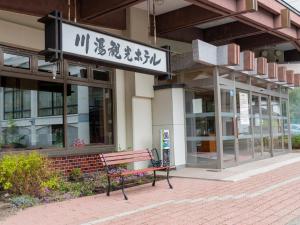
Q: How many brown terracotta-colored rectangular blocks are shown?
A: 7